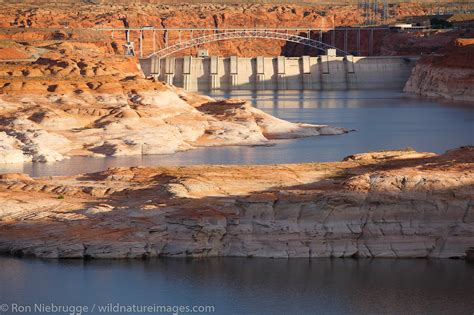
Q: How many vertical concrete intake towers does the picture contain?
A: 10